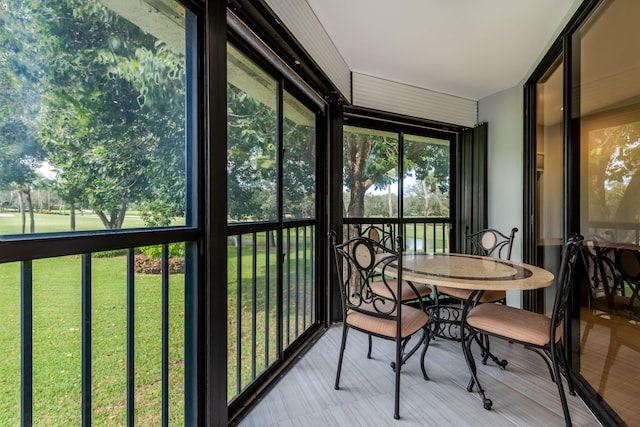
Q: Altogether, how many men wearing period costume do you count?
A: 0